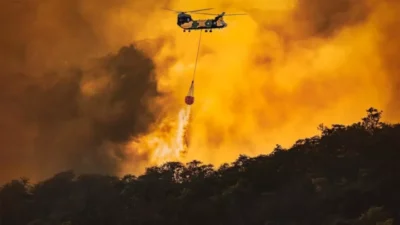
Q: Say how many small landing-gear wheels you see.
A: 4